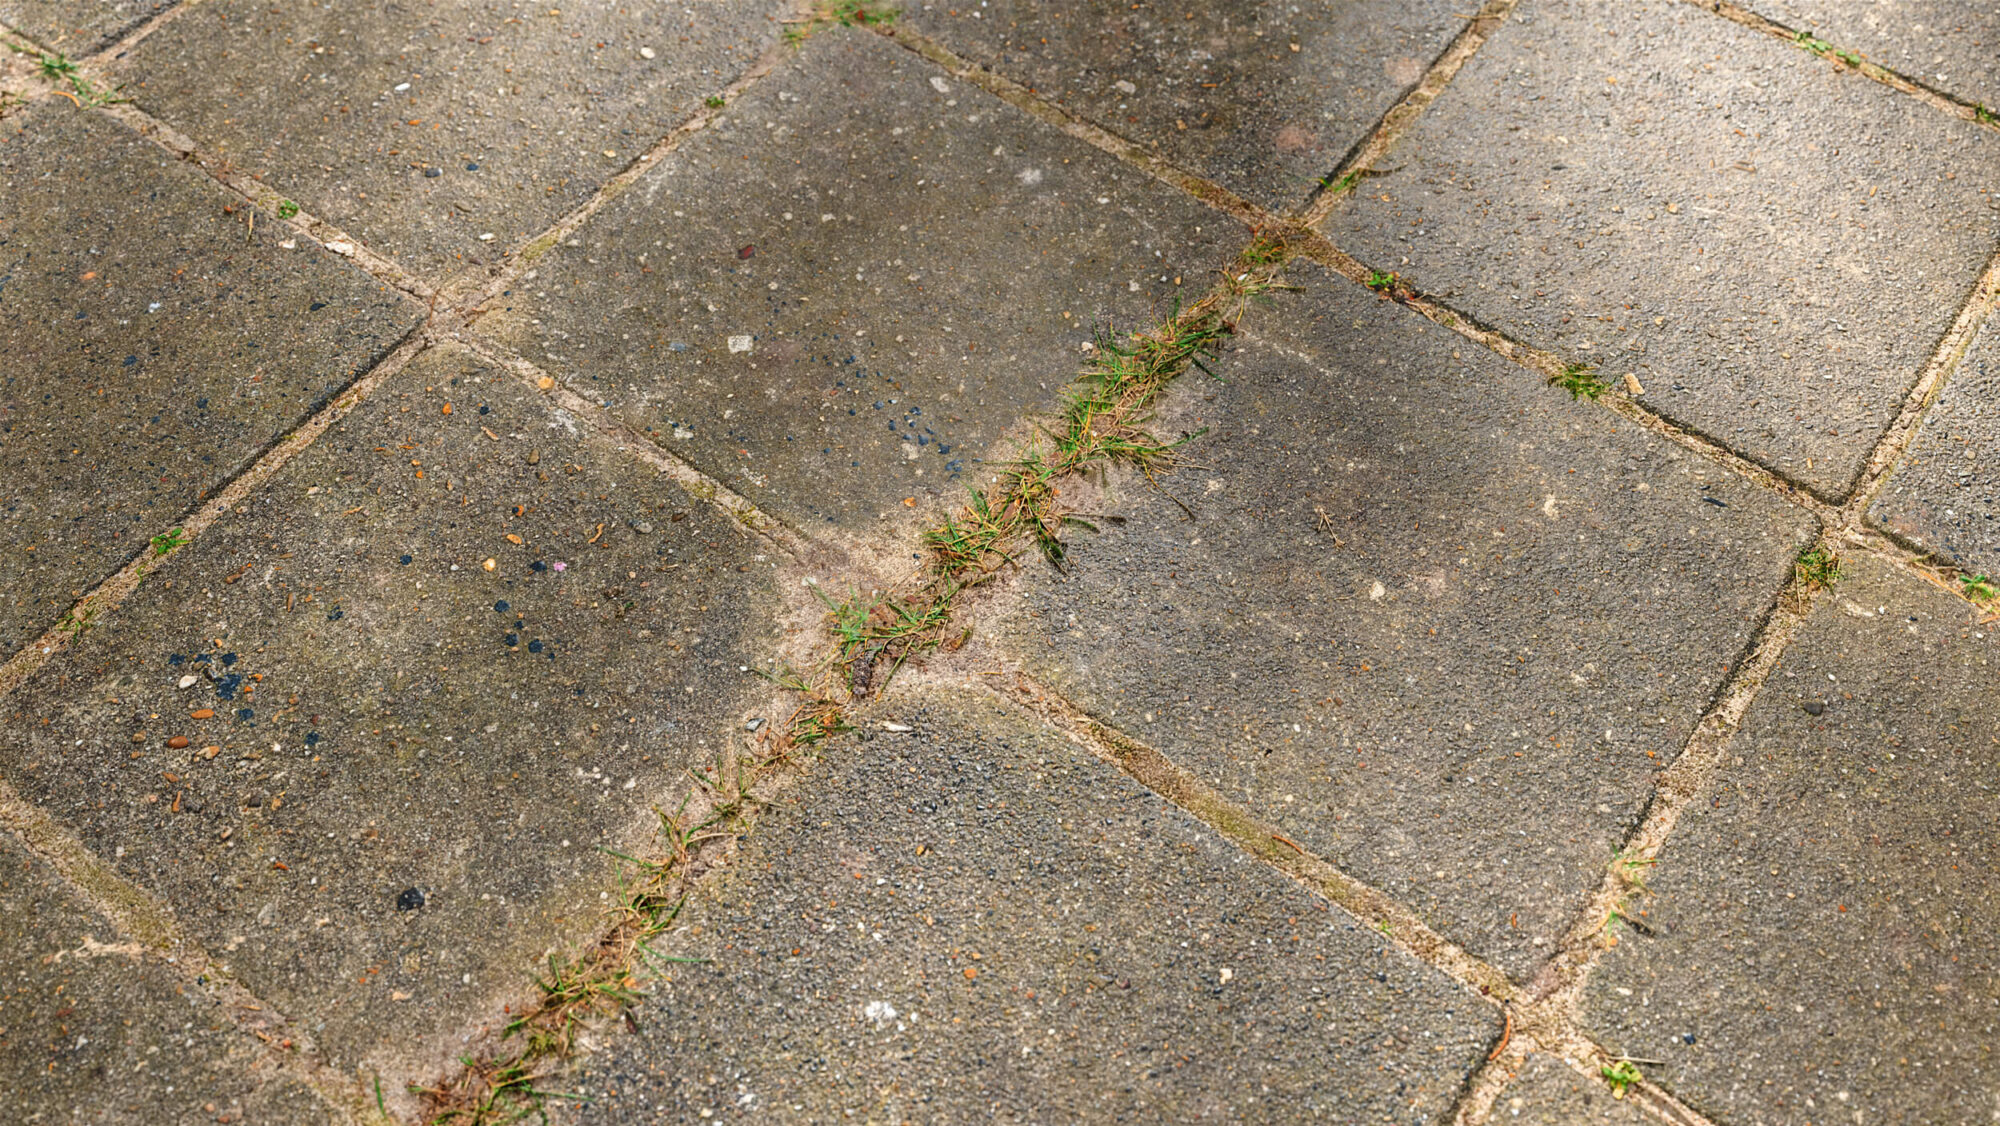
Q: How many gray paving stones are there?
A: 14